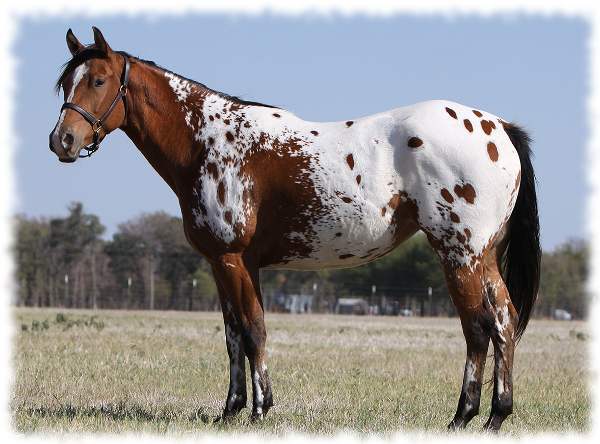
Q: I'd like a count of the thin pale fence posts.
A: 6